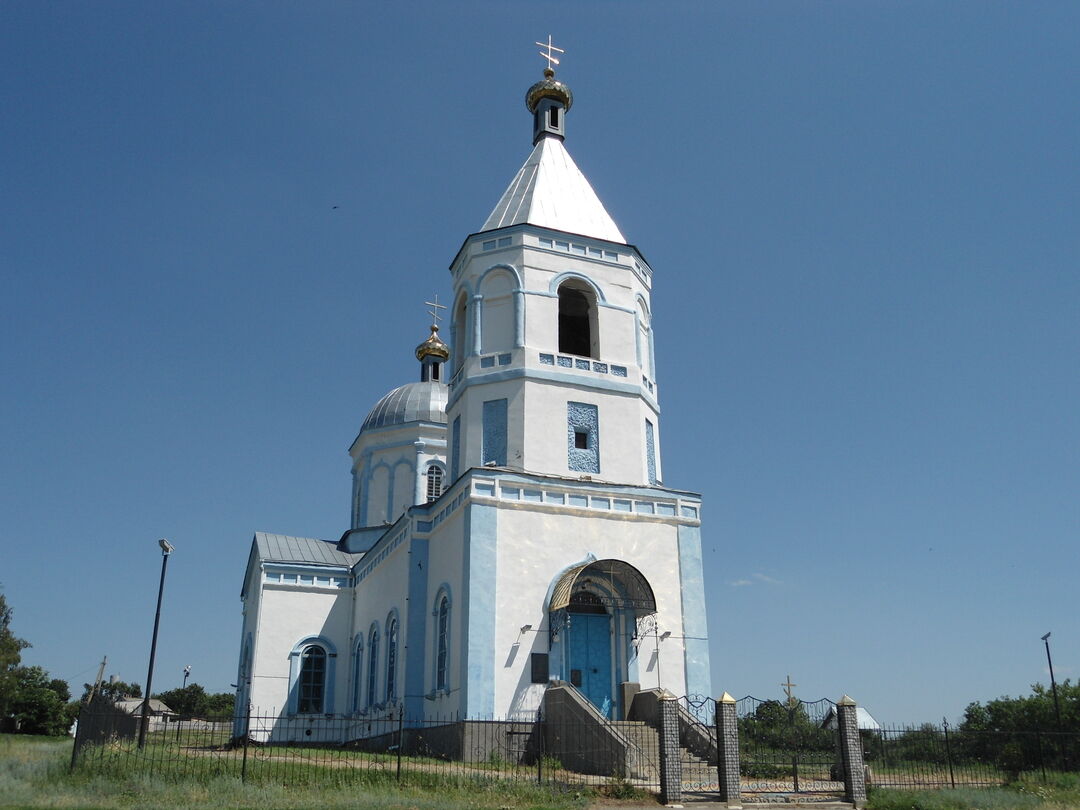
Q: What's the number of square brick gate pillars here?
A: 3